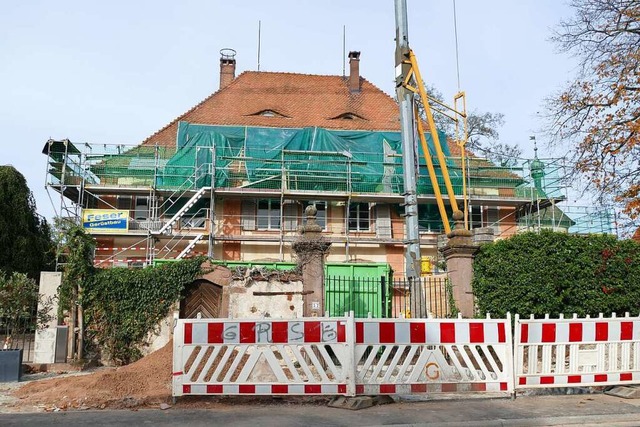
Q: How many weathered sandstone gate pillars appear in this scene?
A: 2